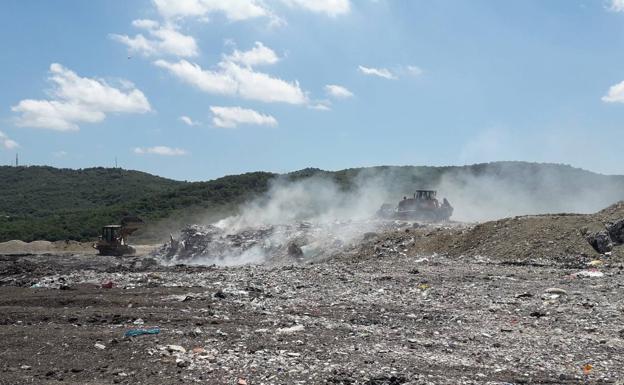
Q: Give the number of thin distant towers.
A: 2